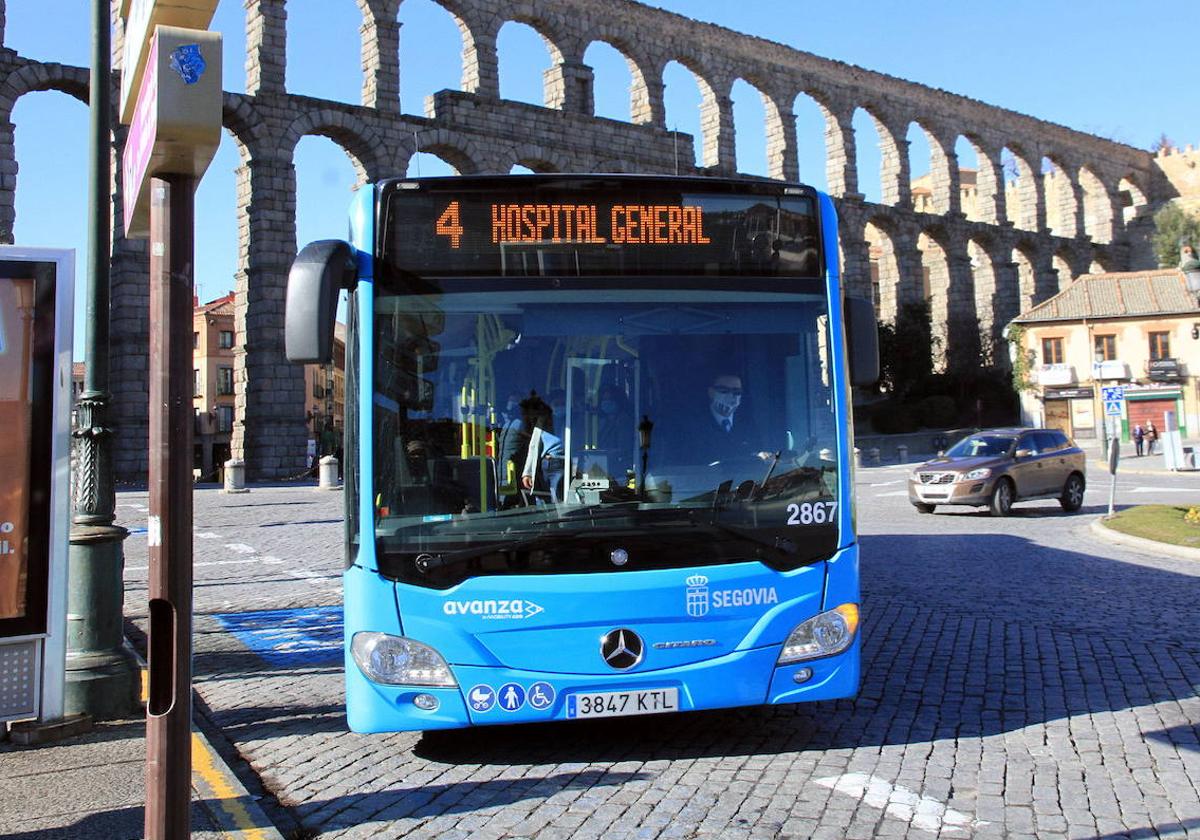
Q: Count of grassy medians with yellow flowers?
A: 1